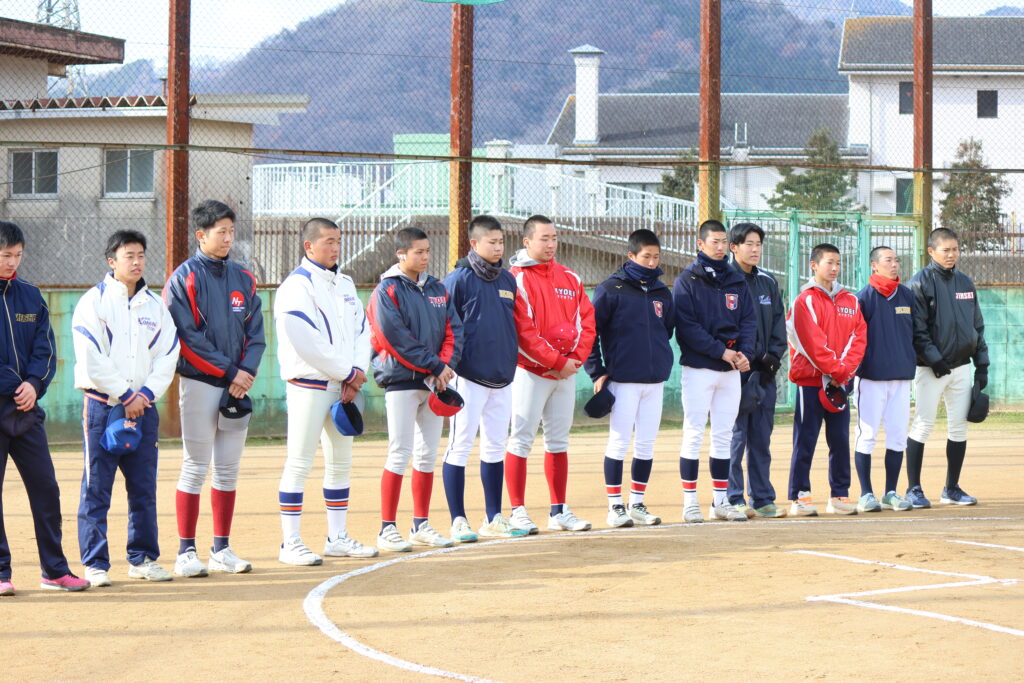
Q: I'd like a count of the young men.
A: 13